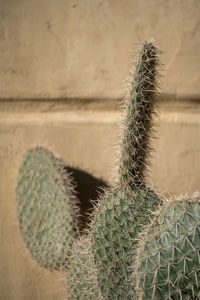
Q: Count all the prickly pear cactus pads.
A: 5